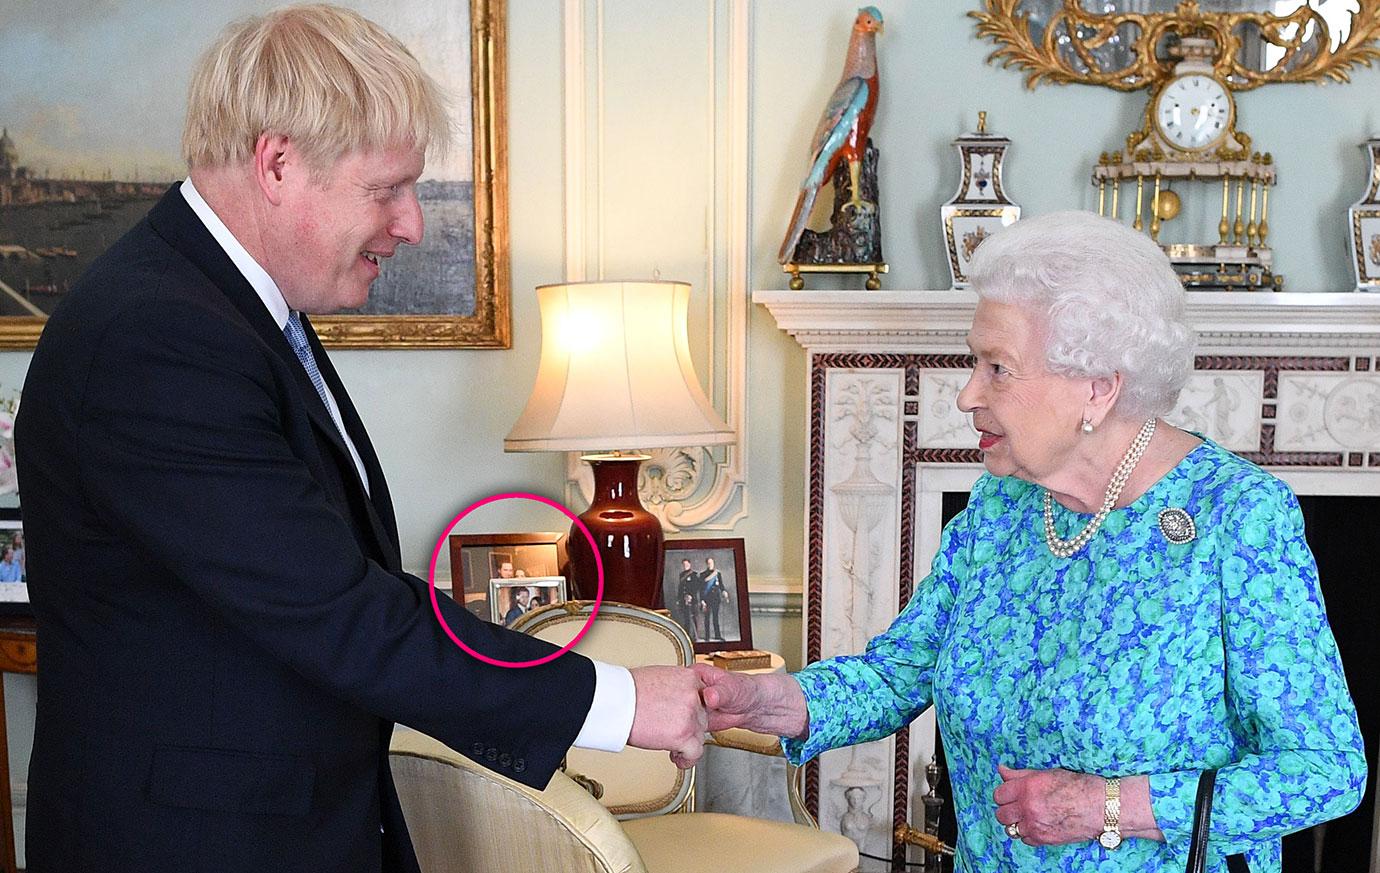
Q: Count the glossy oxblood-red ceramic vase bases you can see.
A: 1